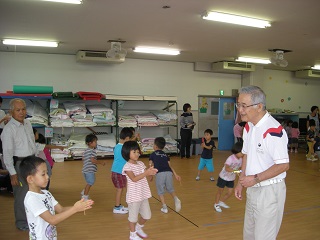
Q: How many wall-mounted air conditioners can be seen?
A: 3